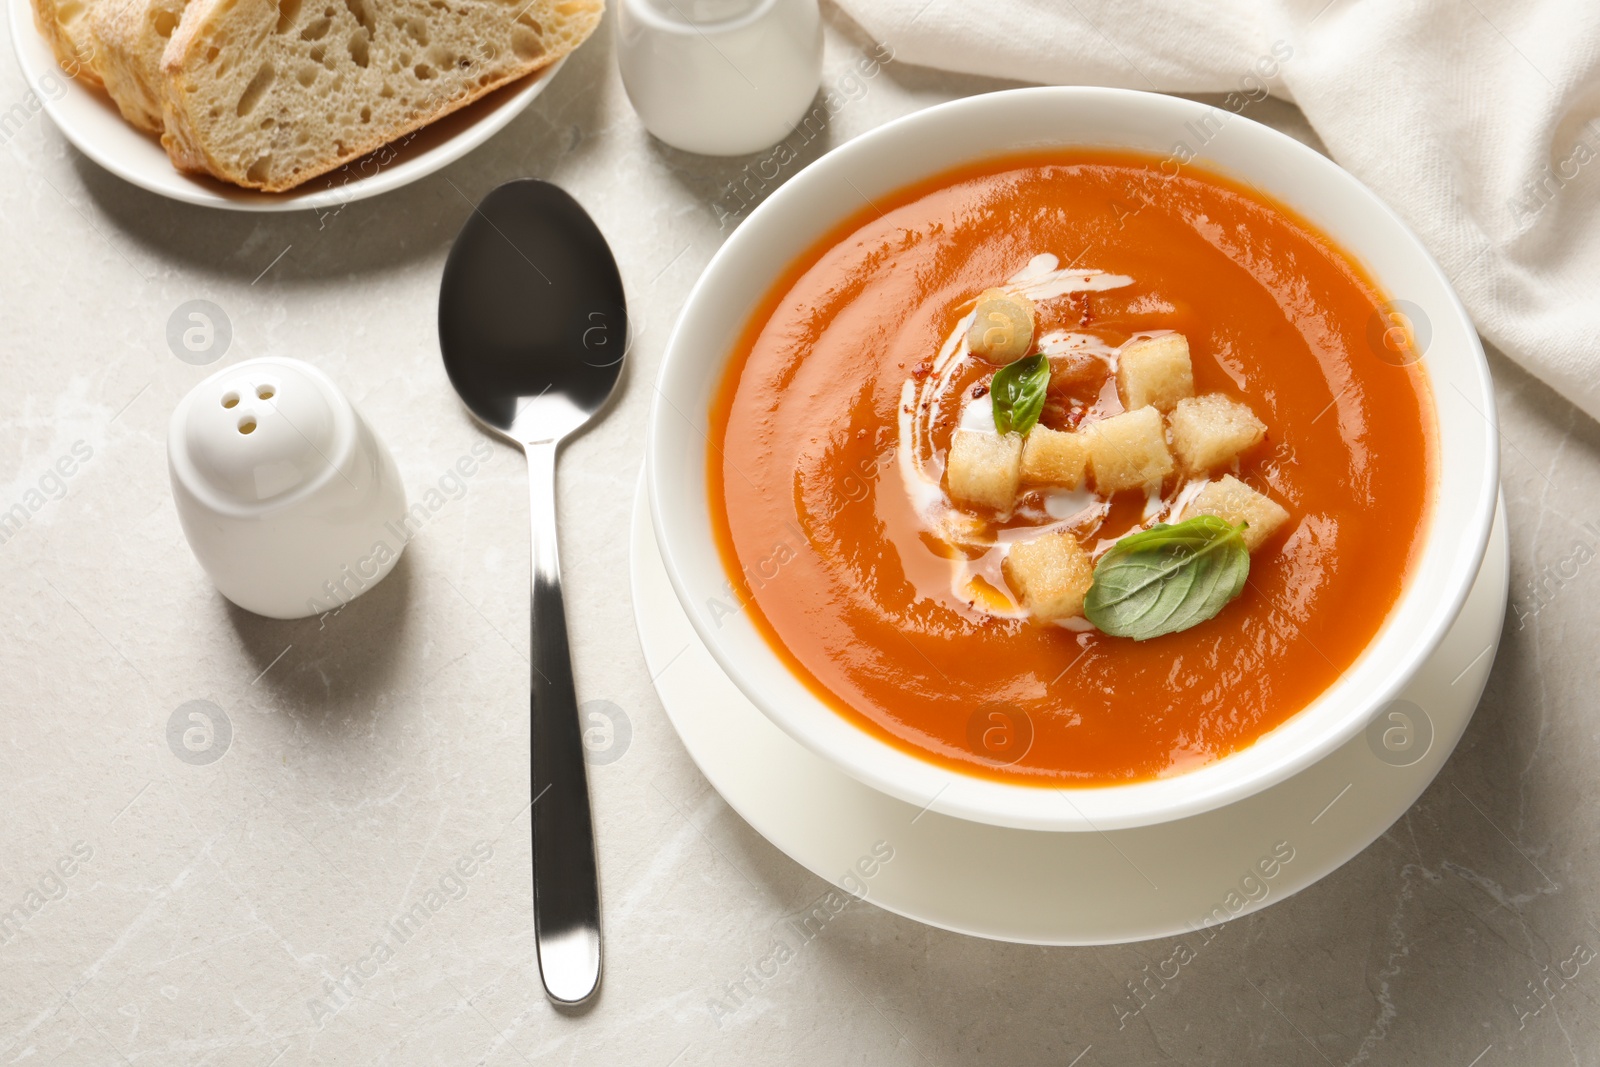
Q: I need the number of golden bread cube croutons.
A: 8